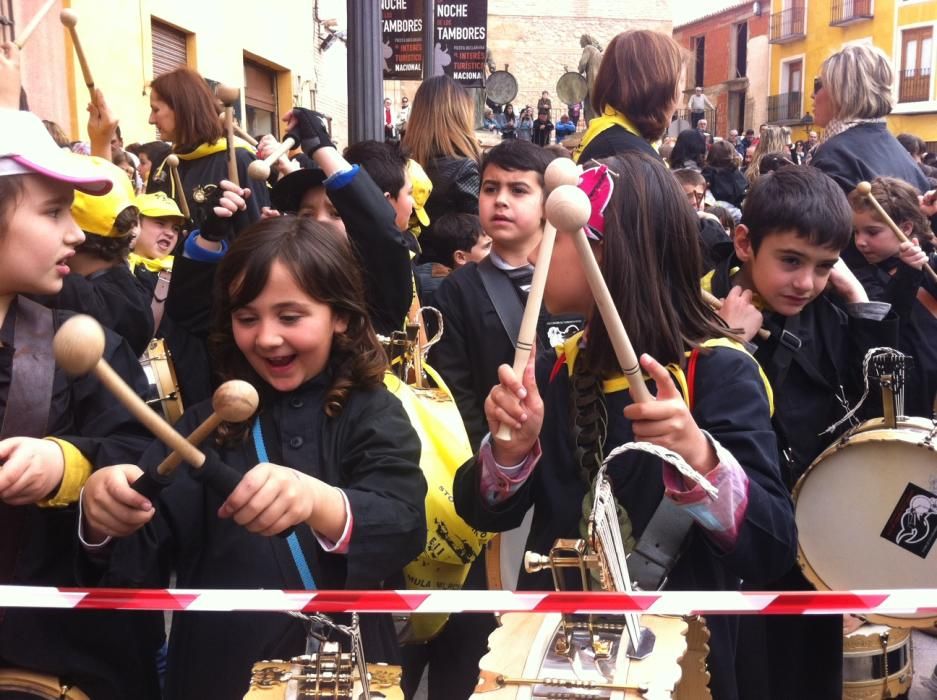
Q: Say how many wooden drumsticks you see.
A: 12